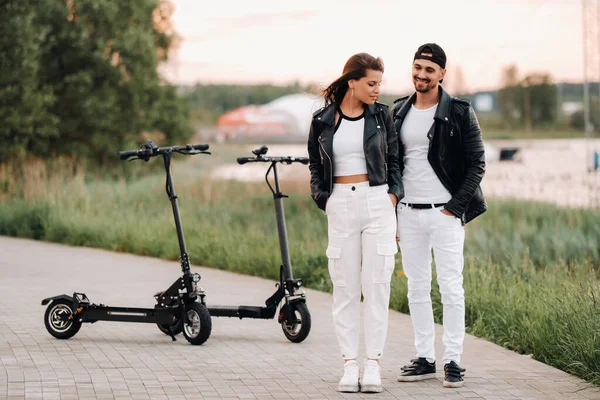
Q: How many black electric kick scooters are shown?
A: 2